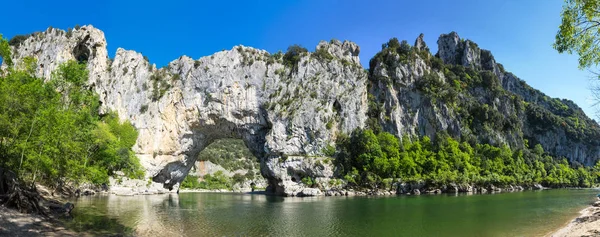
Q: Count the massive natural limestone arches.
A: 1